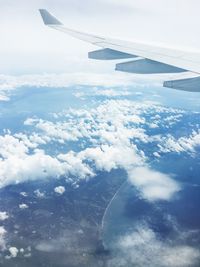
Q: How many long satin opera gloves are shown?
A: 0